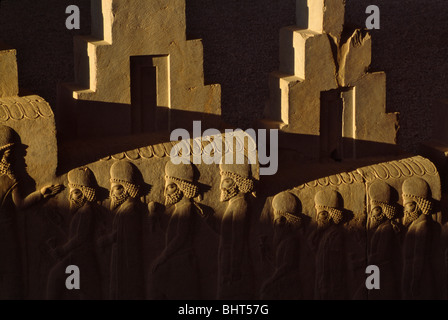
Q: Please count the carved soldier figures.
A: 9